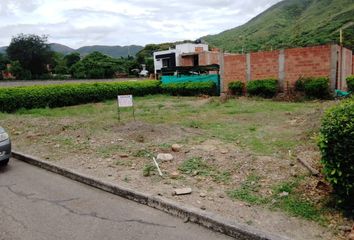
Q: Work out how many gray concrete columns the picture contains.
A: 4